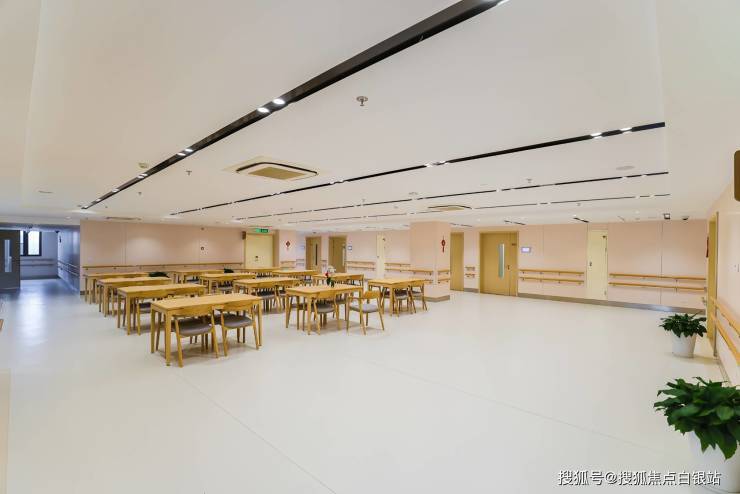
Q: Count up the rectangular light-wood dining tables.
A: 12